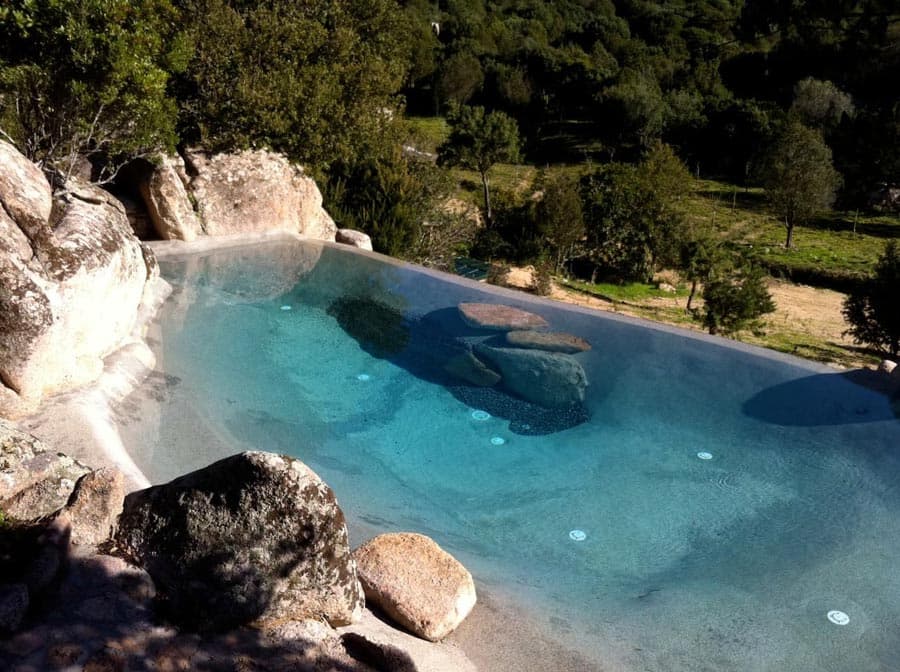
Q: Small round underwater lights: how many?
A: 7